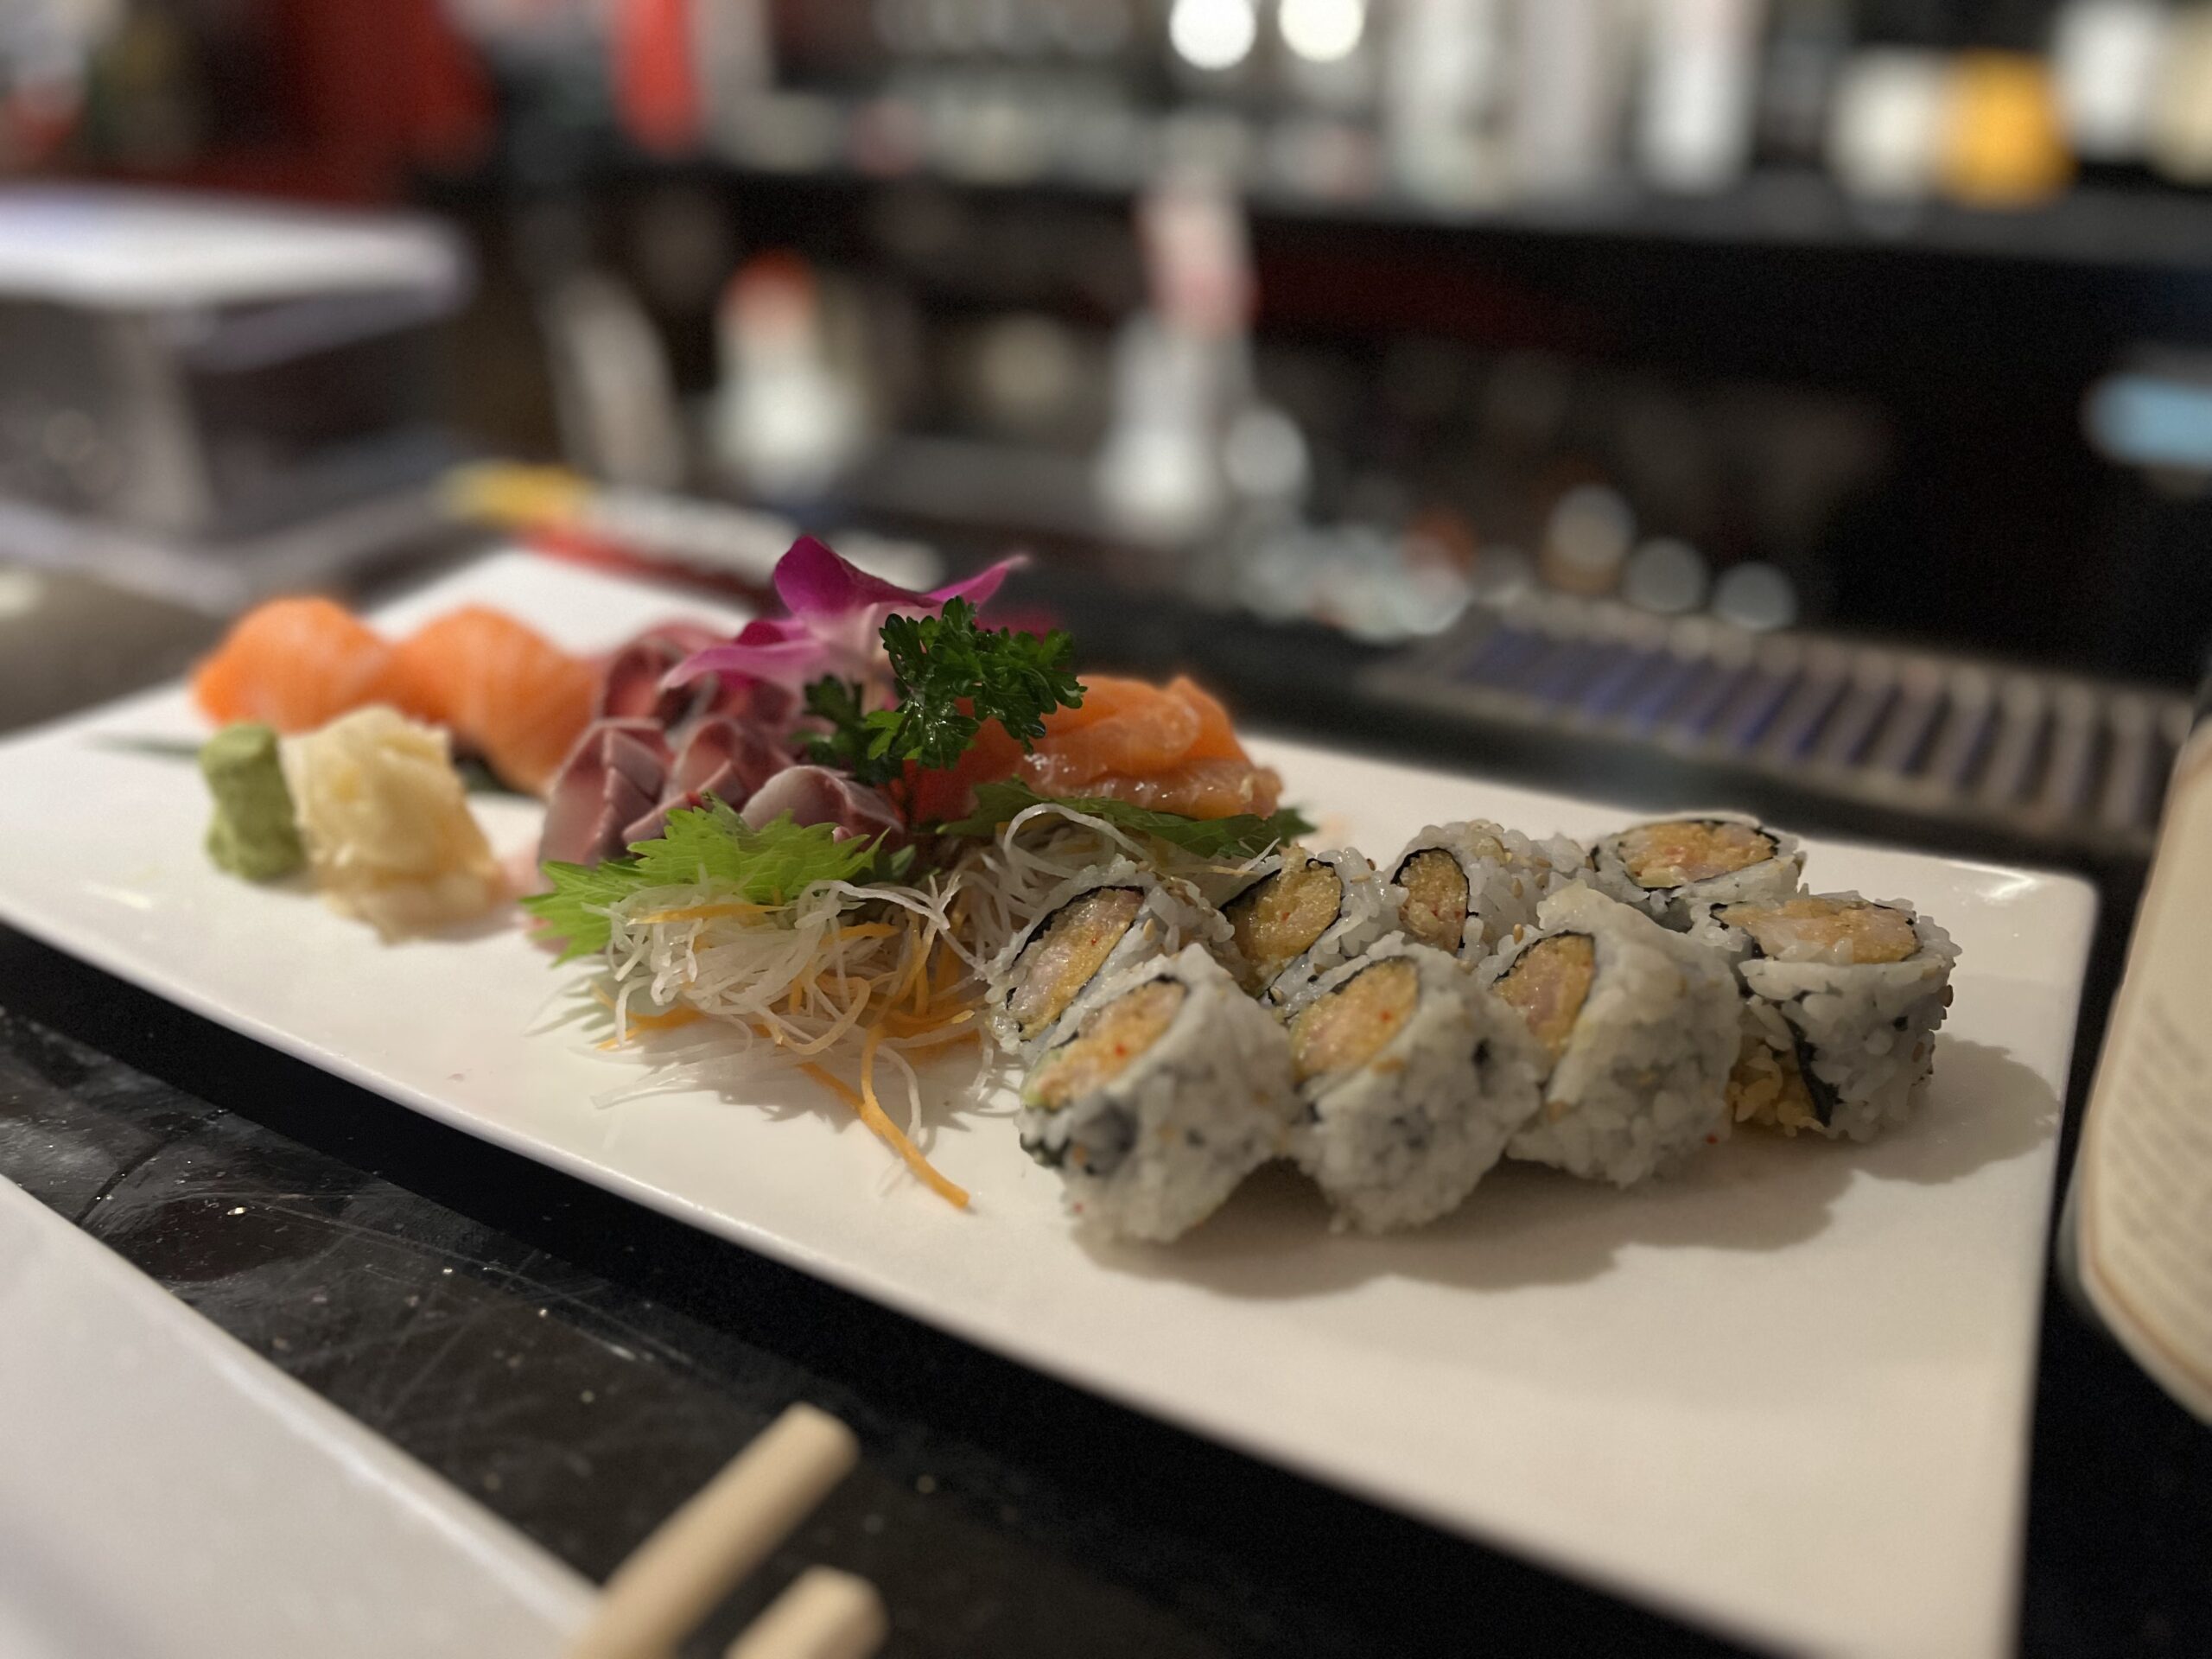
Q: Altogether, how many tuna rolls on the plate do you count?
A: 8